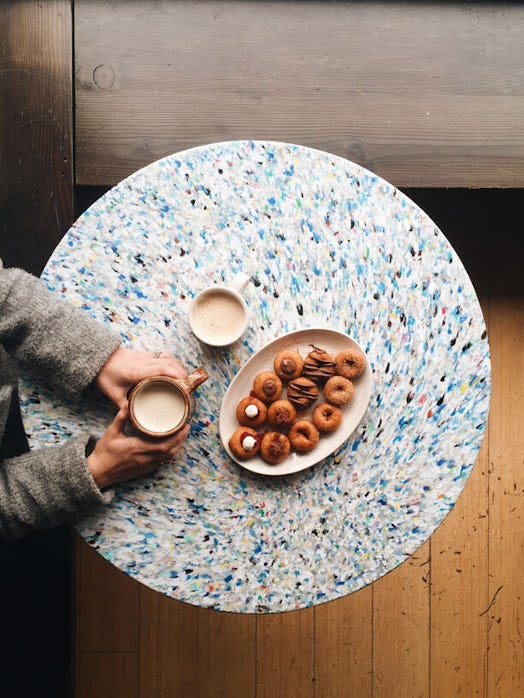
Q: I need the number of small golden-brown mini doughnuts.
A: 12